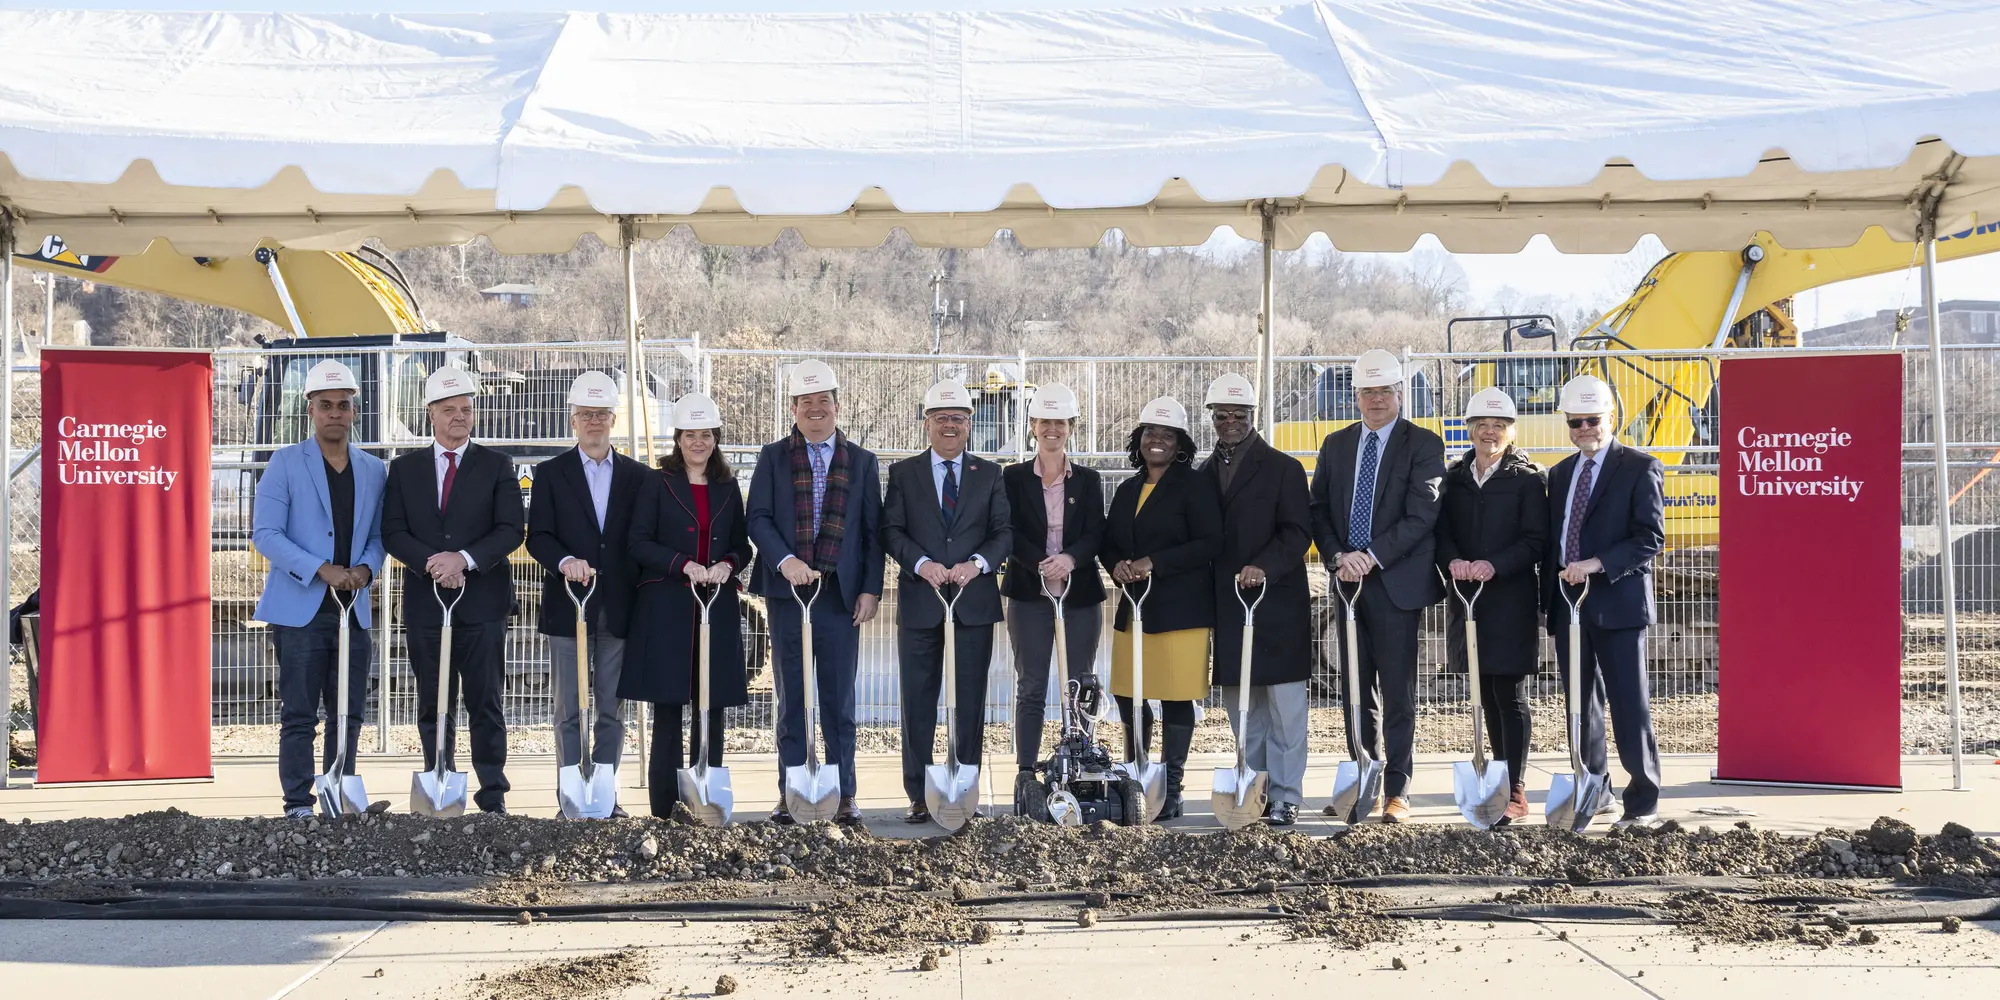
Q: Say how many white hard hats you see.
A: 12